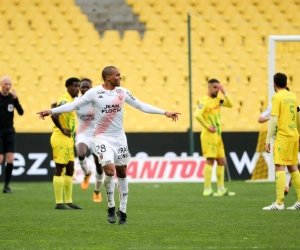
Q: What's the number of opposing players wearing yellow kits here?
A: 3